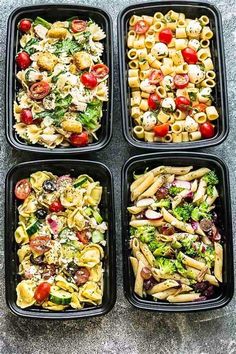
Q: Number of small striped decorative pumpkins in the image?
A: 0